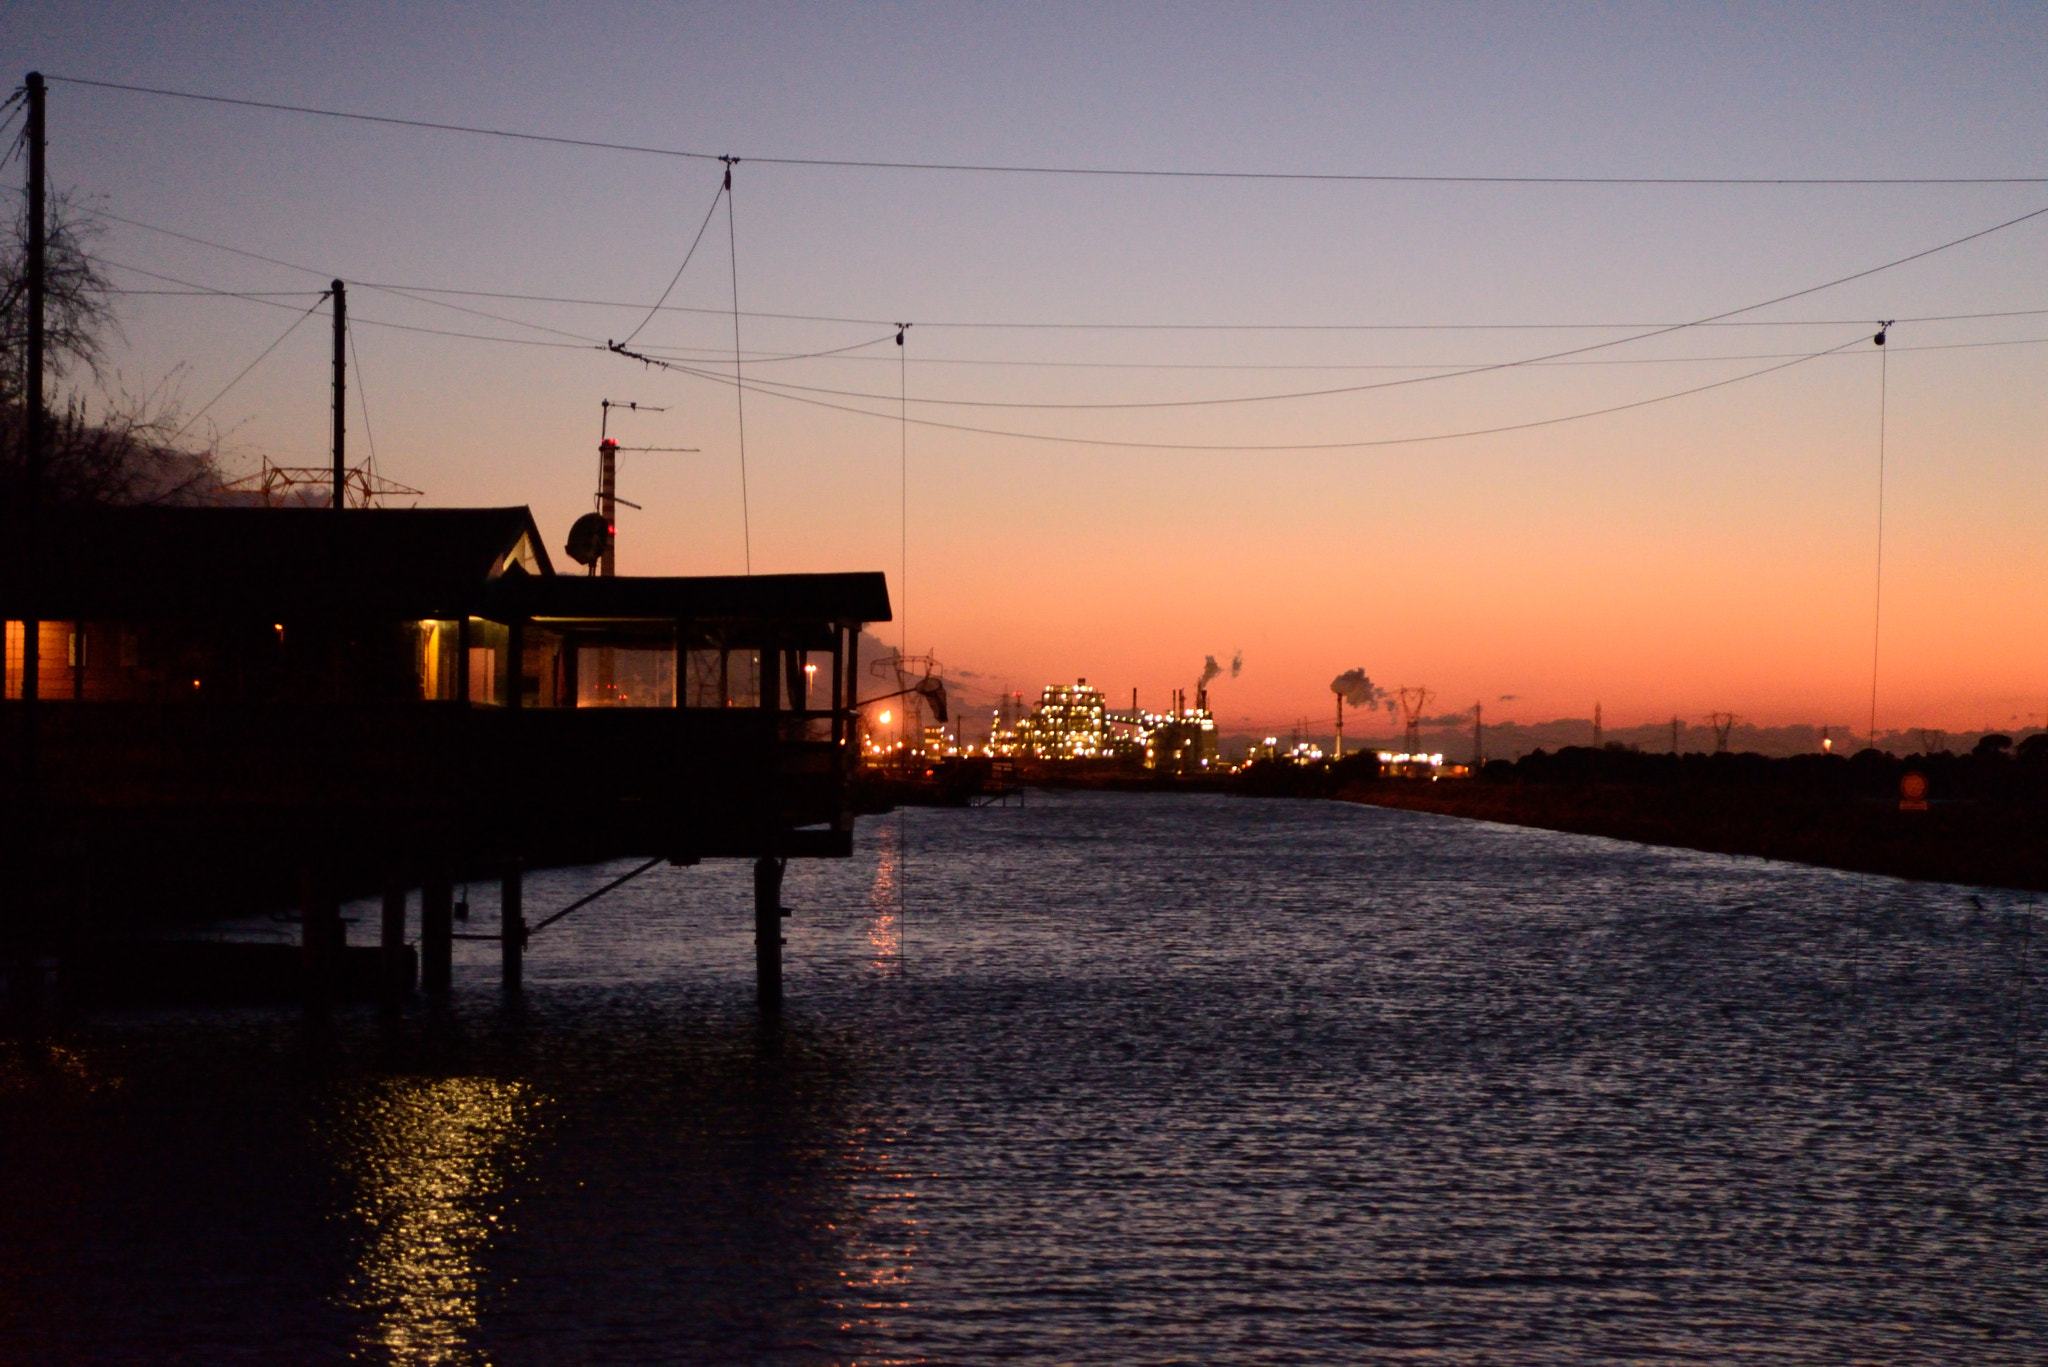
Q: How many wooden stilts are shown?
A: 5